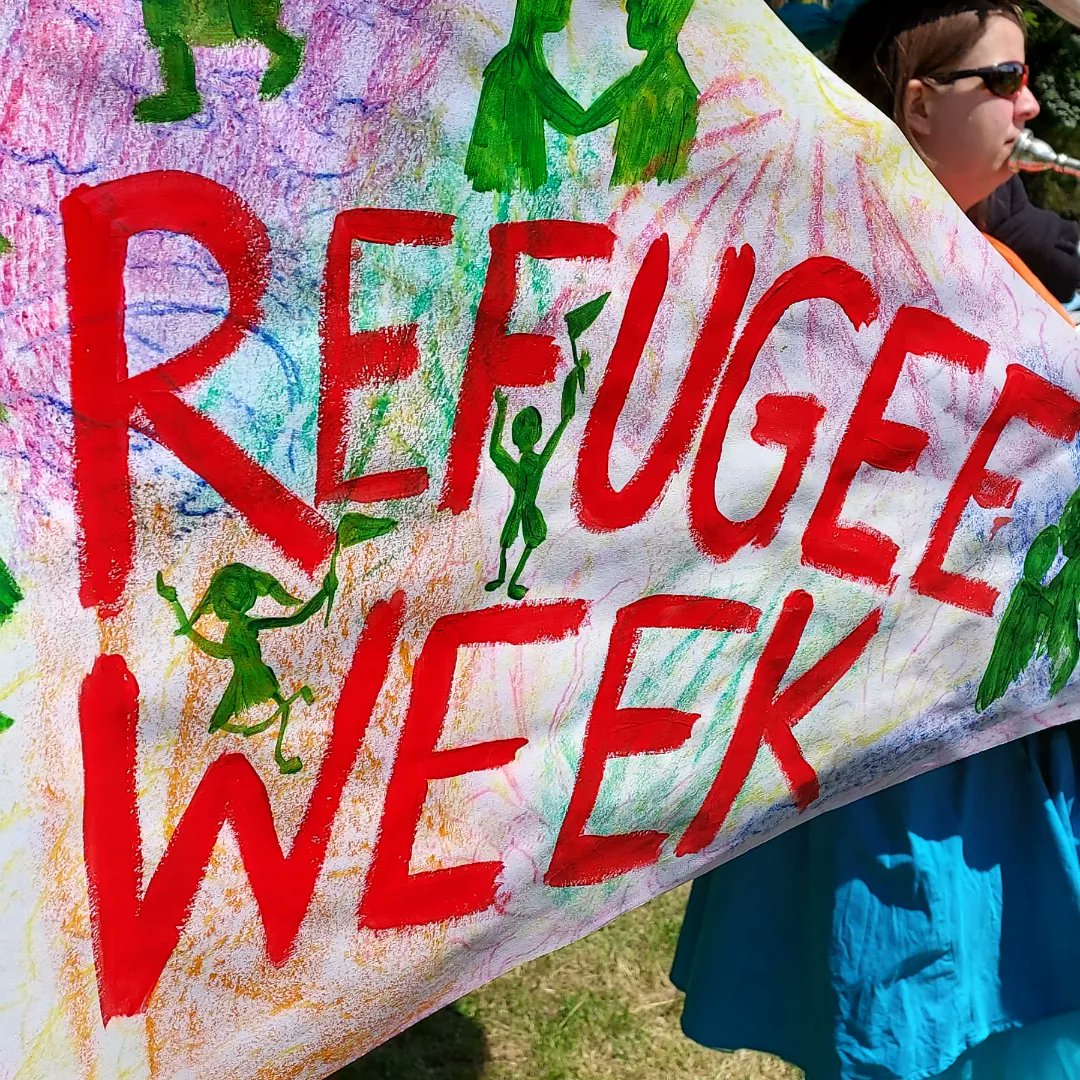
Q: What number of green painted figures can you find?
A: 7